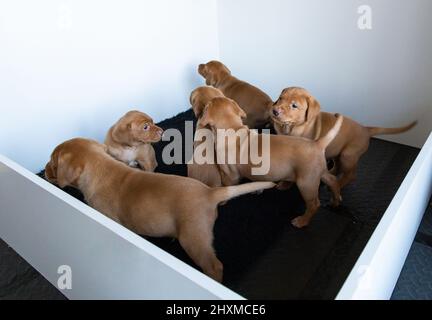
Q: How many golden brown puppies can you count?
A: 6